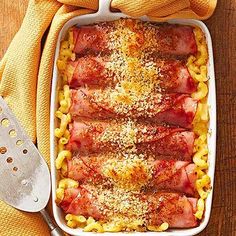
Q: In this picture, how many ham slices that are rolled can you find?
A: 6